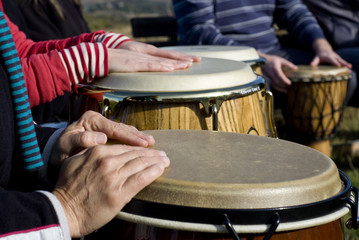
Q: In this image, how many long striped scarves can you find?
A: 1